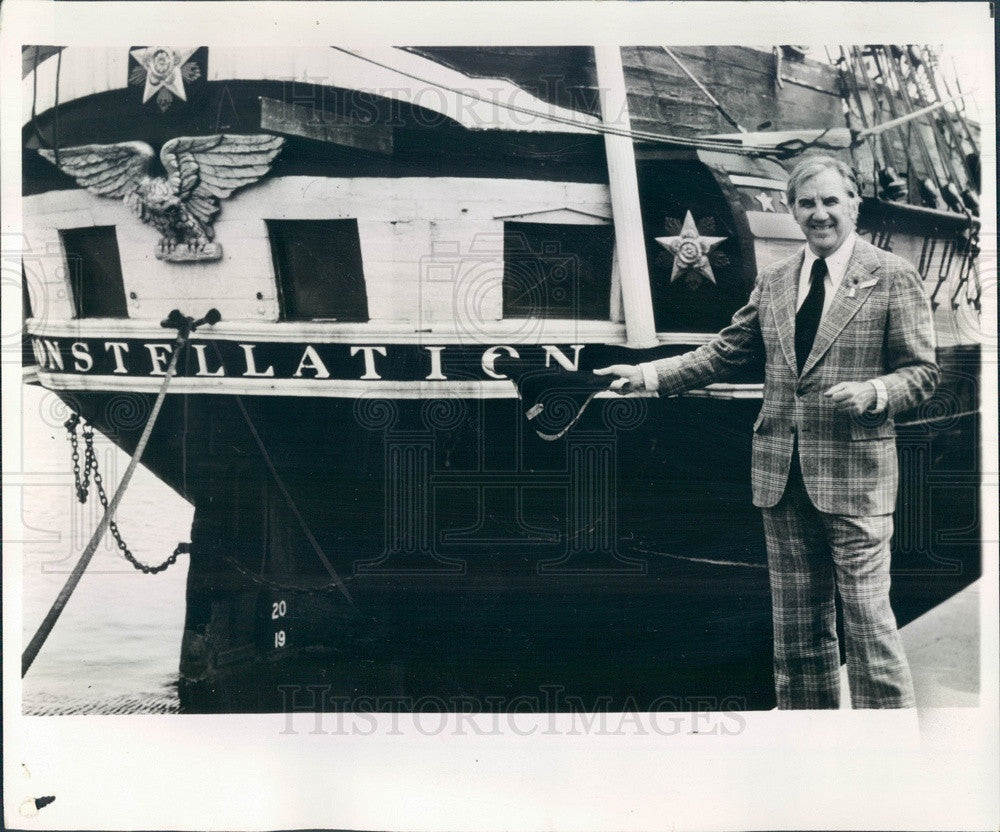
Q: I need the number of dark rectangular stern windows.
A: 3